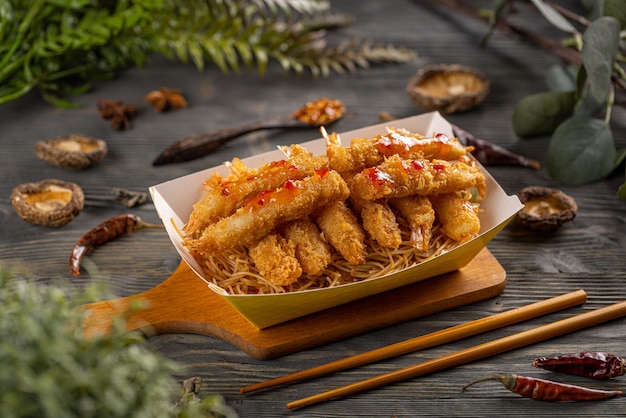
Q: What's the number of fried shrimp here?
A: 10